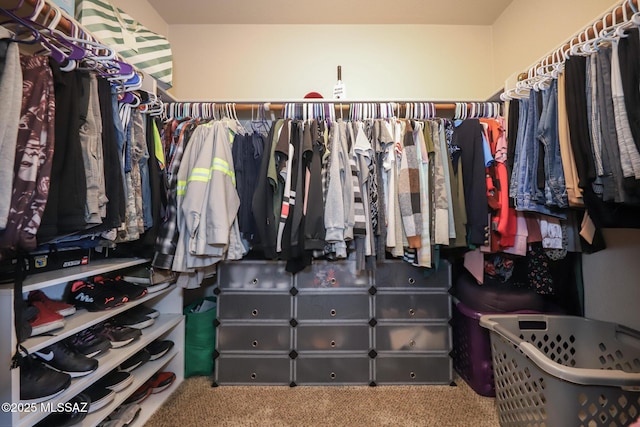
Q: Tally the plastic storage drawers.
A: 12